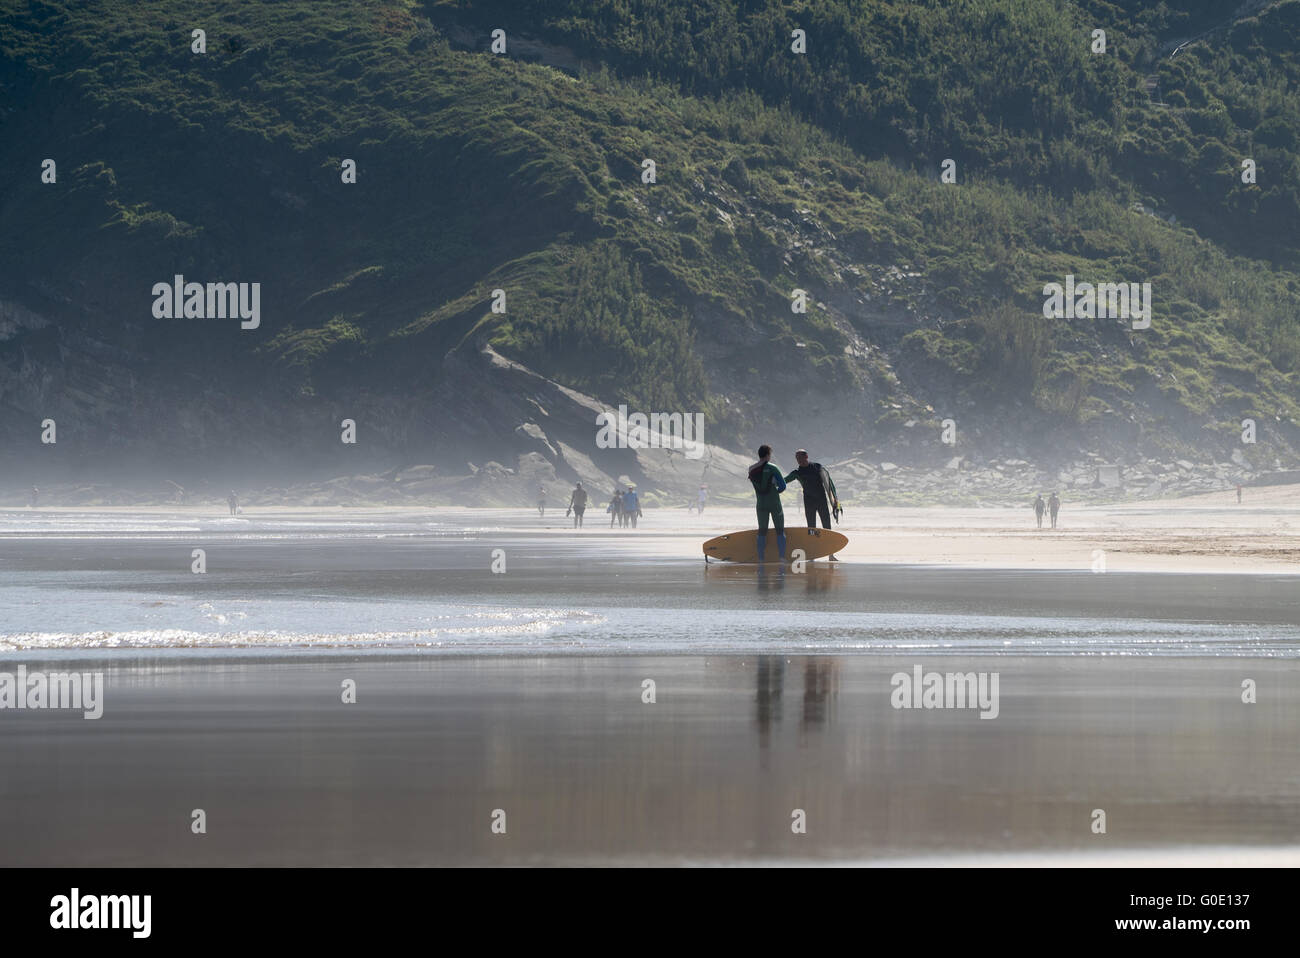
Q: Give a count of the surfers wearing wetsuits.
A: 2